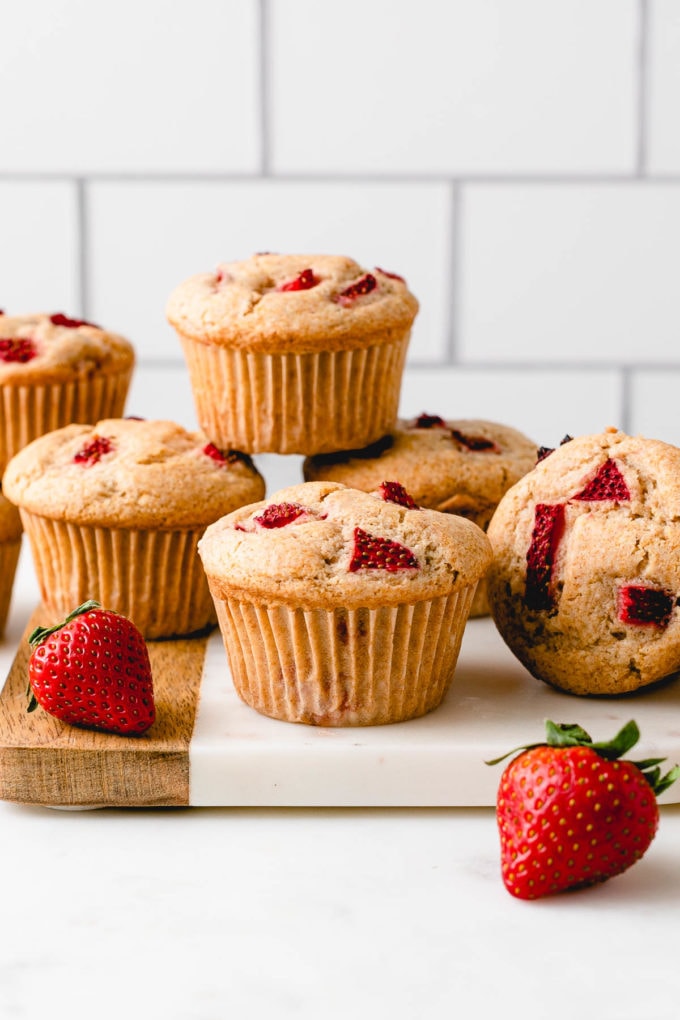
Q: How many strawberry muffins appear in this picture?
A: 7